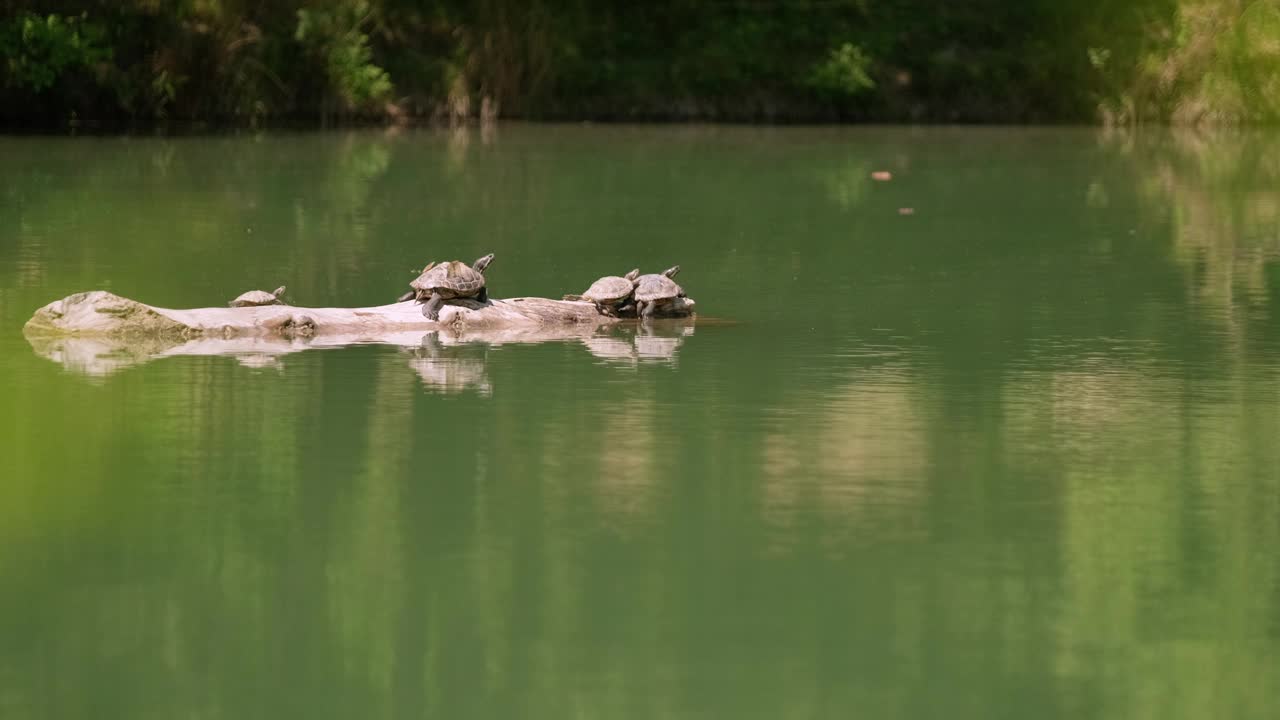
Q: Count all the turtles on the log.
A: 4